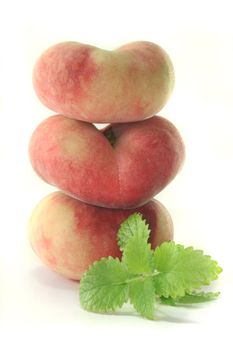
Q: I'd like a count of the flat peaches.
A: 3